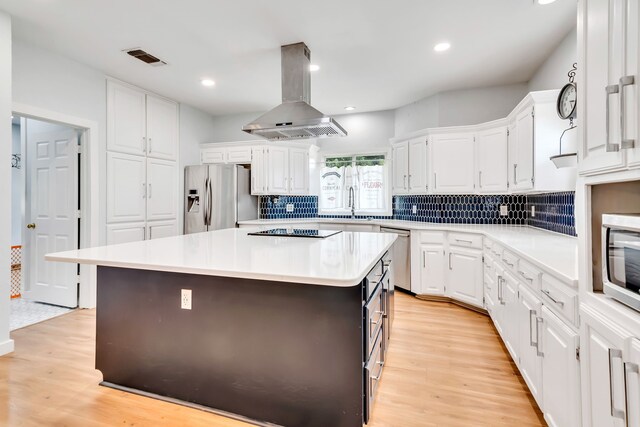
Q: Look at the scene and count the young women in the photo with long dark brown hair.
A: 0